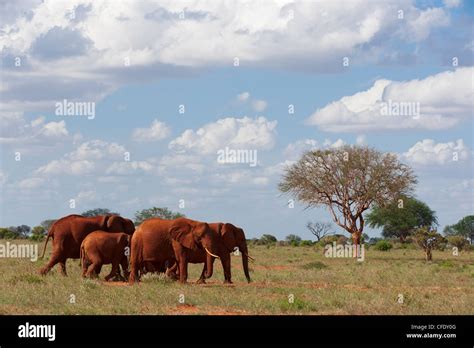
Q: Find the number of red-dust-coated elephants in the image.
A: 4